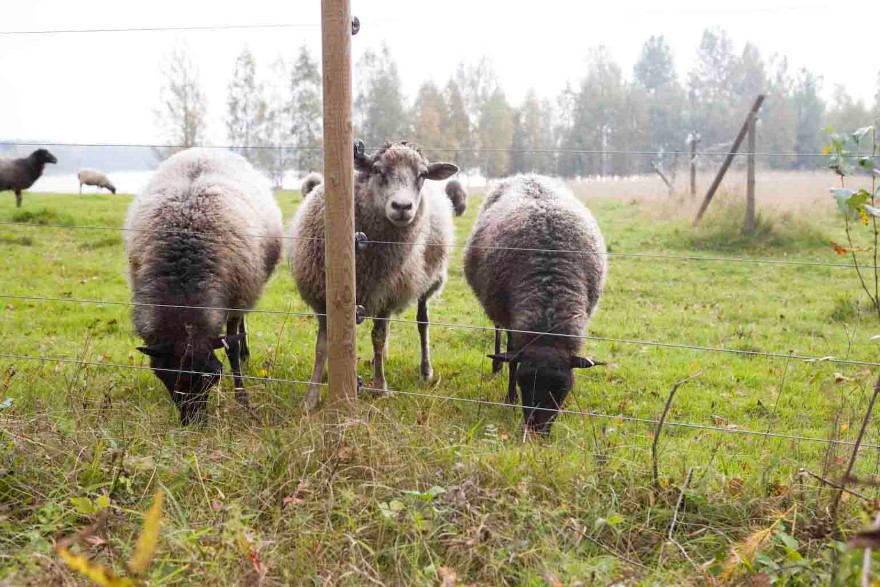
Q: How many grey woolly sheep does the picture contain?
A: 3